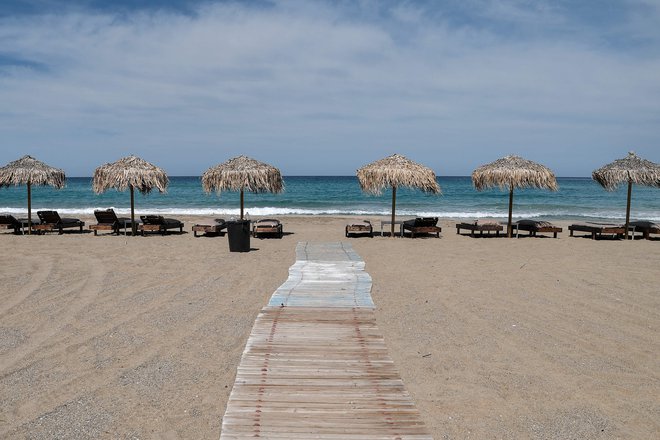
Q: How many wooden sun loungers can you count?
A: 12